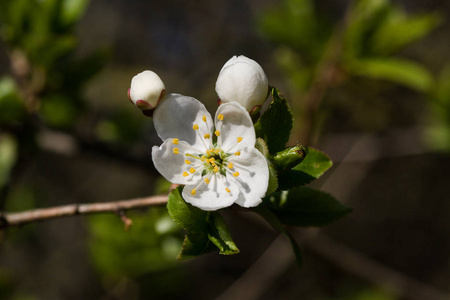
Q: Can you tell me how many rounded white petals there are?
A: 5